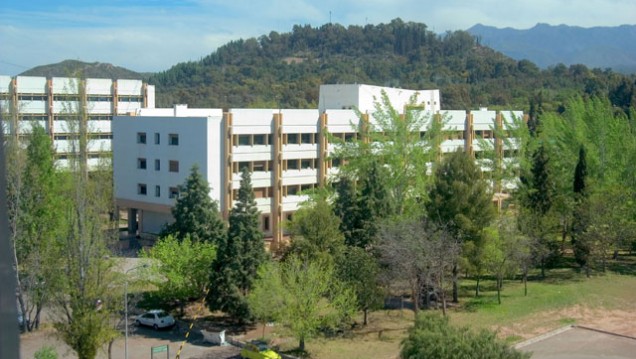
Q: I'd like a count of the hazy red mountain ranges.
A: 0